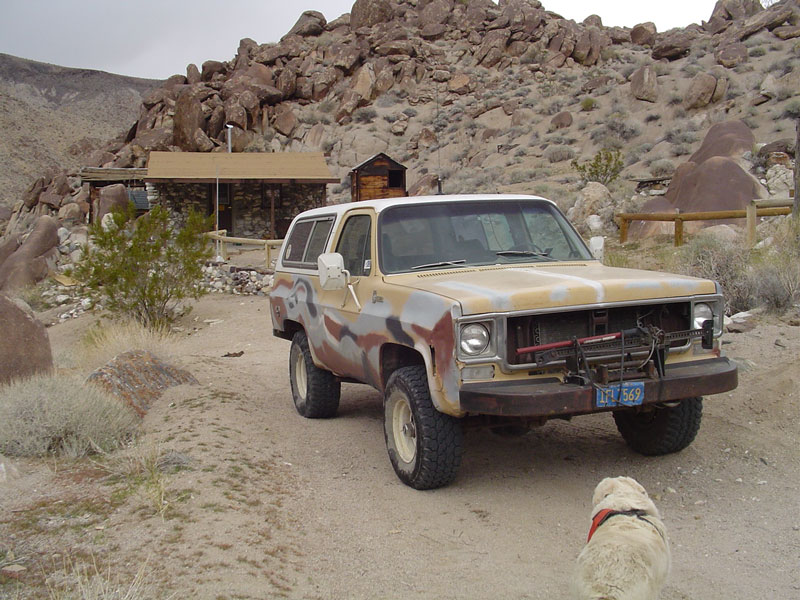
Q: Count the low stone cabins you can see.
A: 1